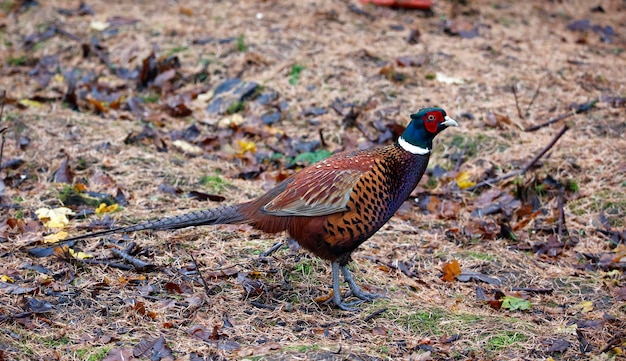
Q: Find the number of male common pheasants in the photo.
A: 1